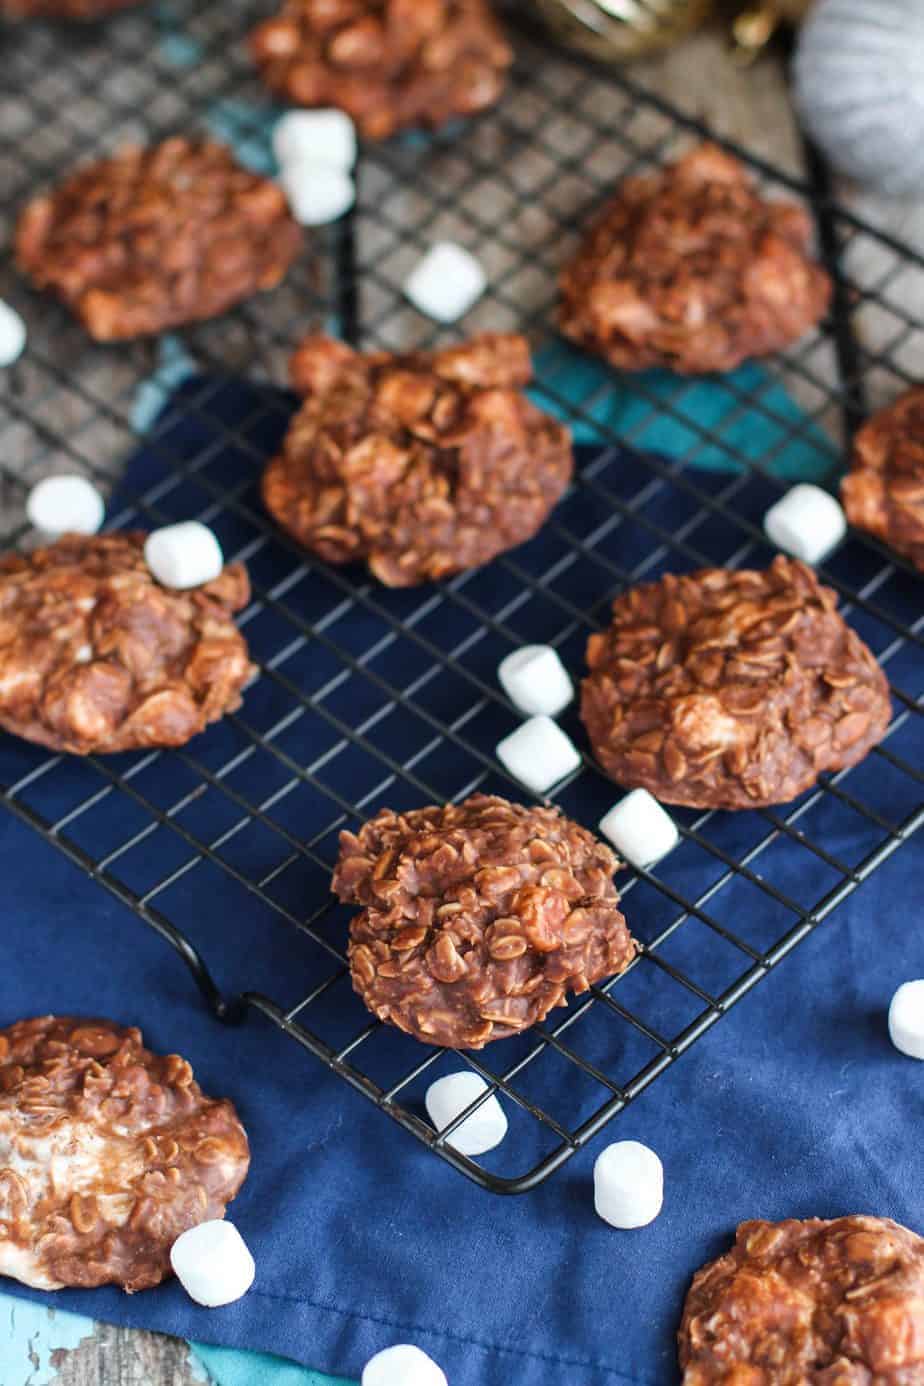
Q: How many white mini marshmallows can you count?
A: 15